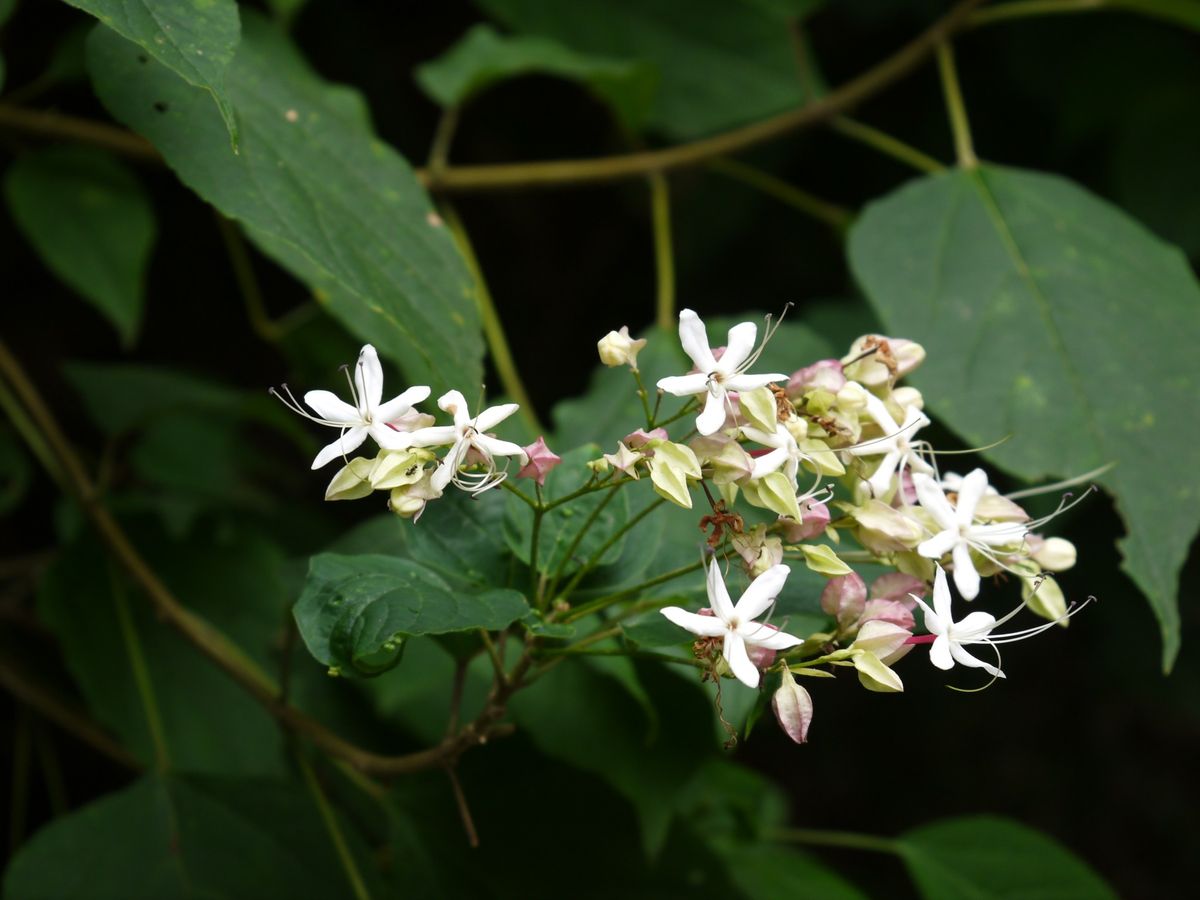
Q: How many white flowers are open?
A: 8